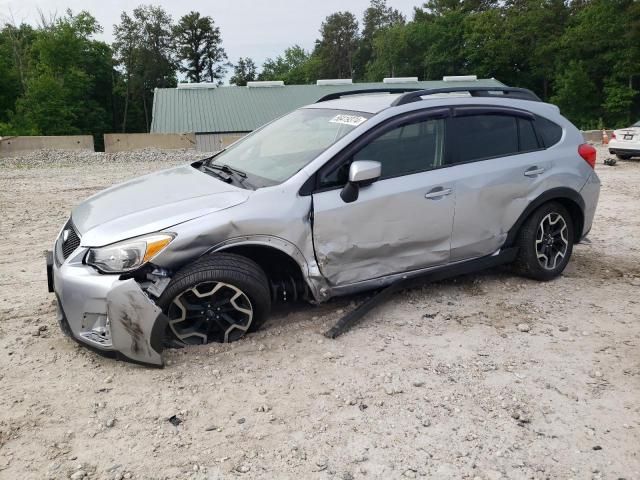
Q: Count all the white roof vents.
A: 5